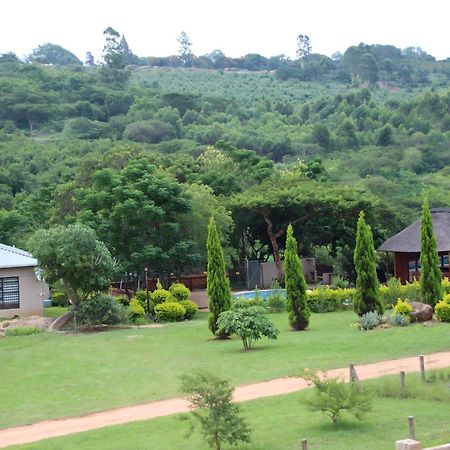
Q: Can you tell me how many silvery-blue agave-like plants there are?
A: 2